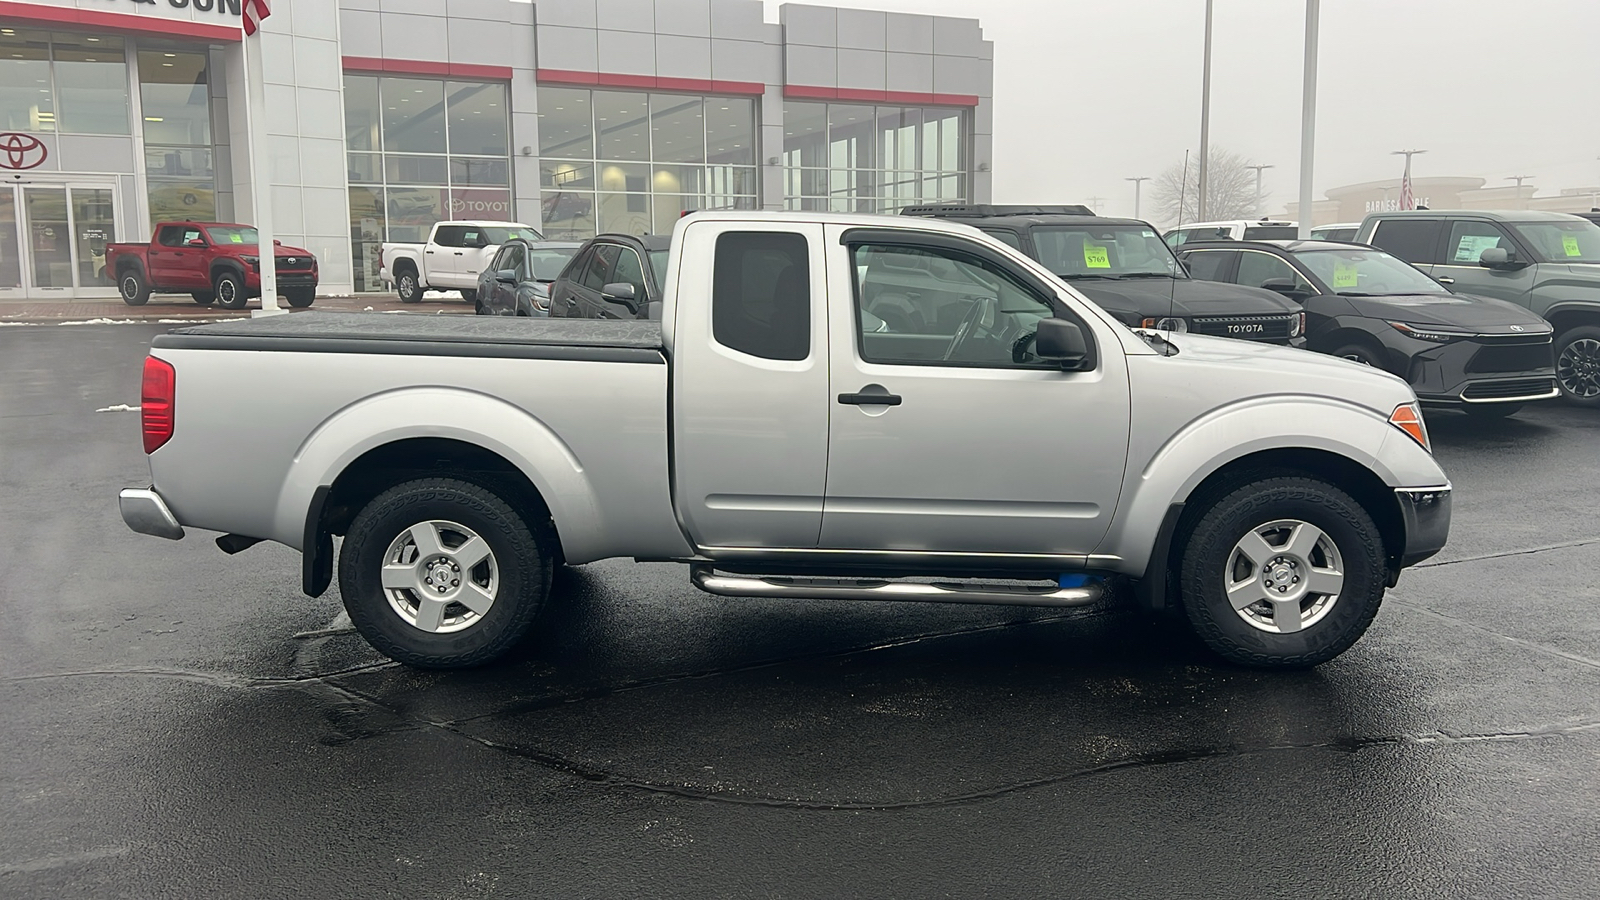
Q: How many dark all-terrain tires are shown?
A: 2